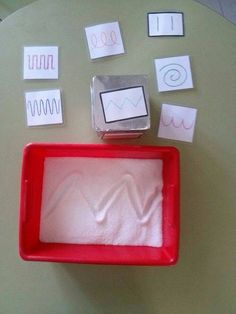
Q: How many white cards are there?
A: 7